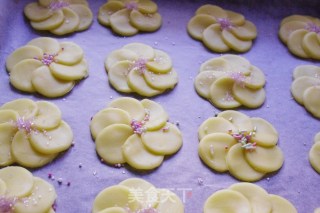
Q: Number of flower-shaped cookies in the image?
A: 15